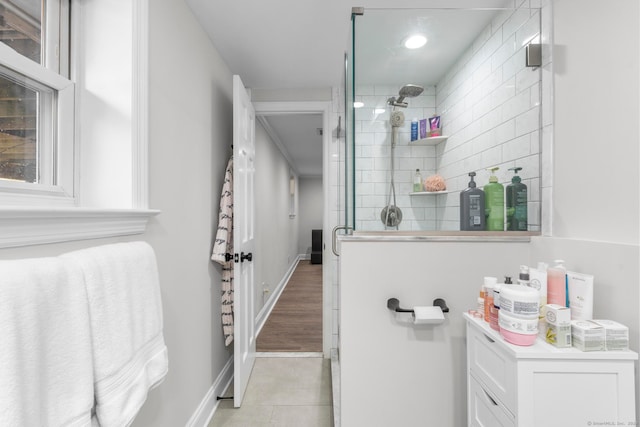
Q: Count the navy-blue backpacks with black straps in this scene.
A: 0